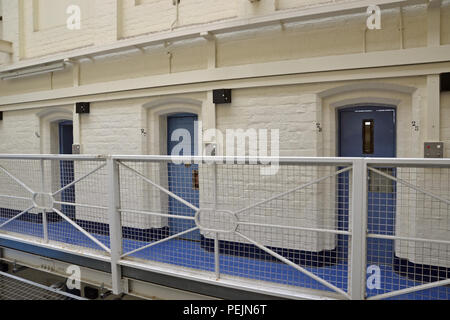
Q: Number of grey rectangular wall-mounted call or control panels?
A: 3